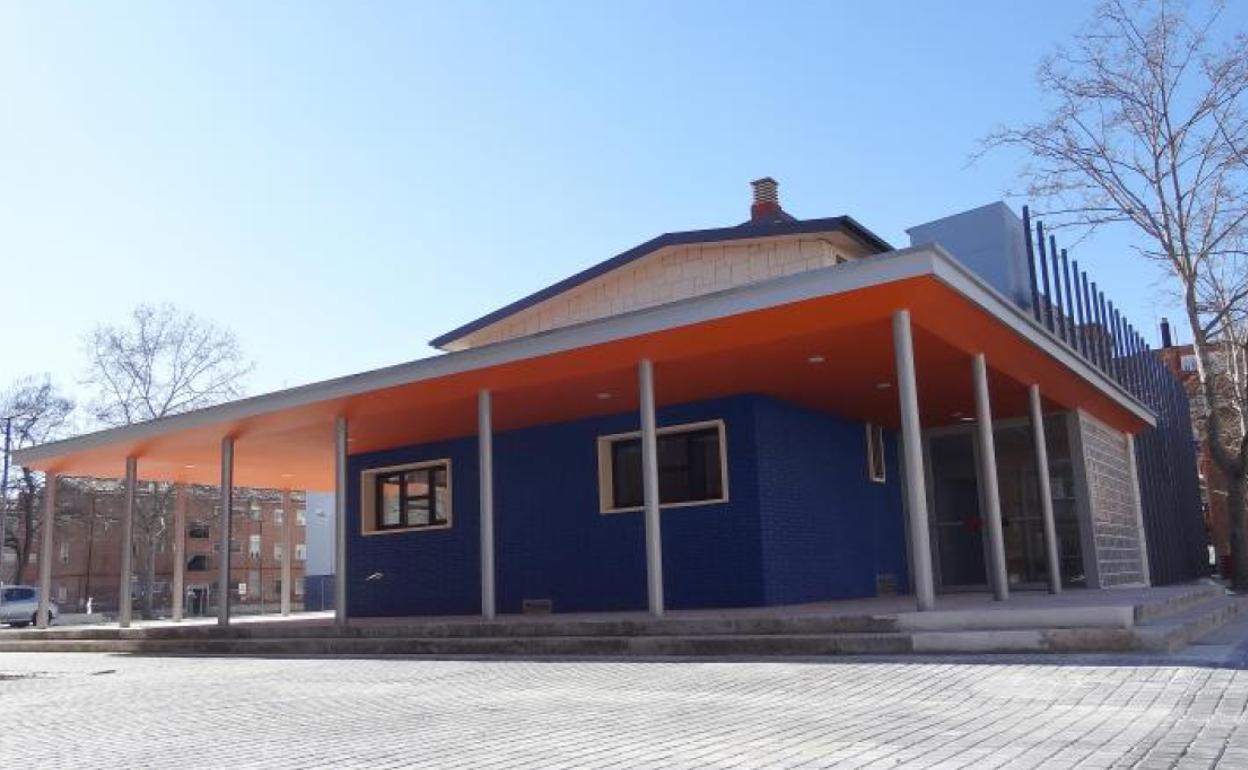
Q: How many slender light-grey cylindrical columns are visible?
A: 11